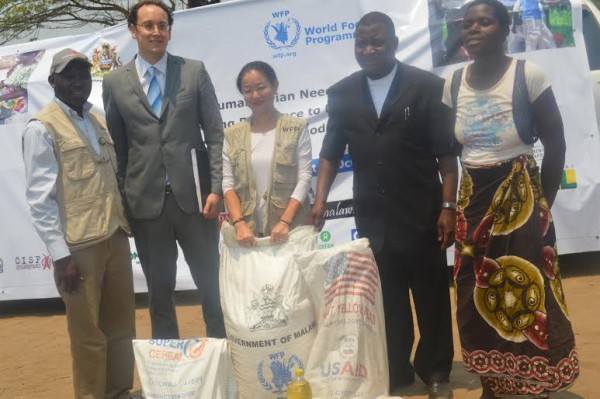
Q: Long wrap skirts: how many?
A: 1